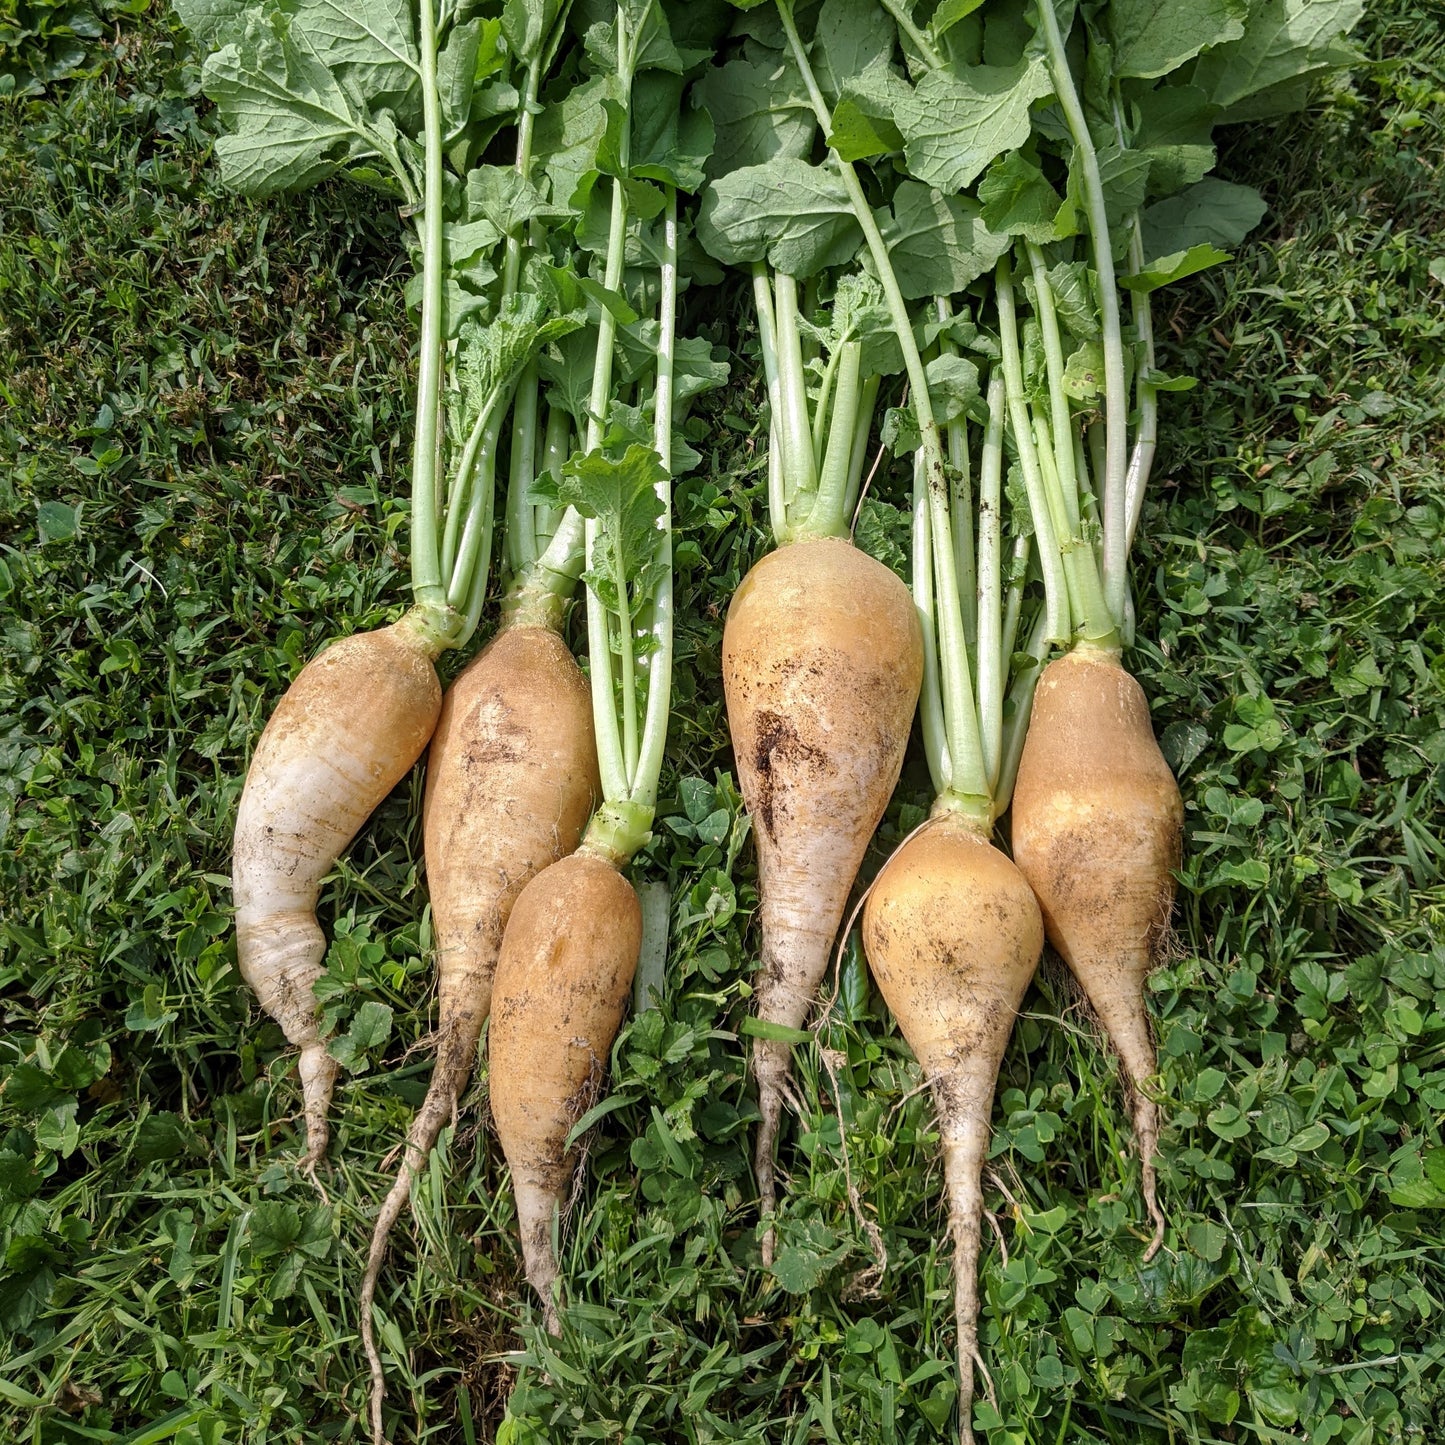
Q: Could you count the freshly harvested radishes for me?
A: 6